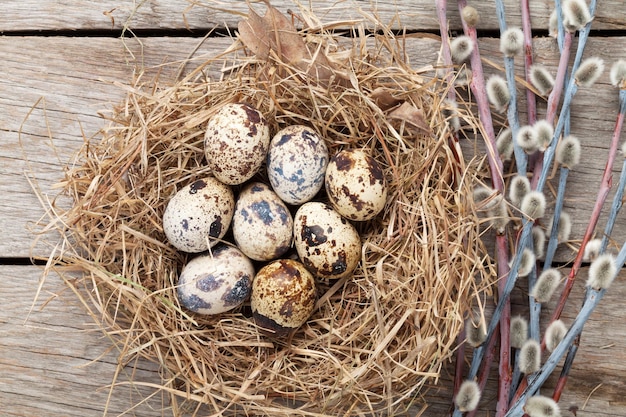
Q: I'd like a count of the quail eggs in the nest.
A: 8